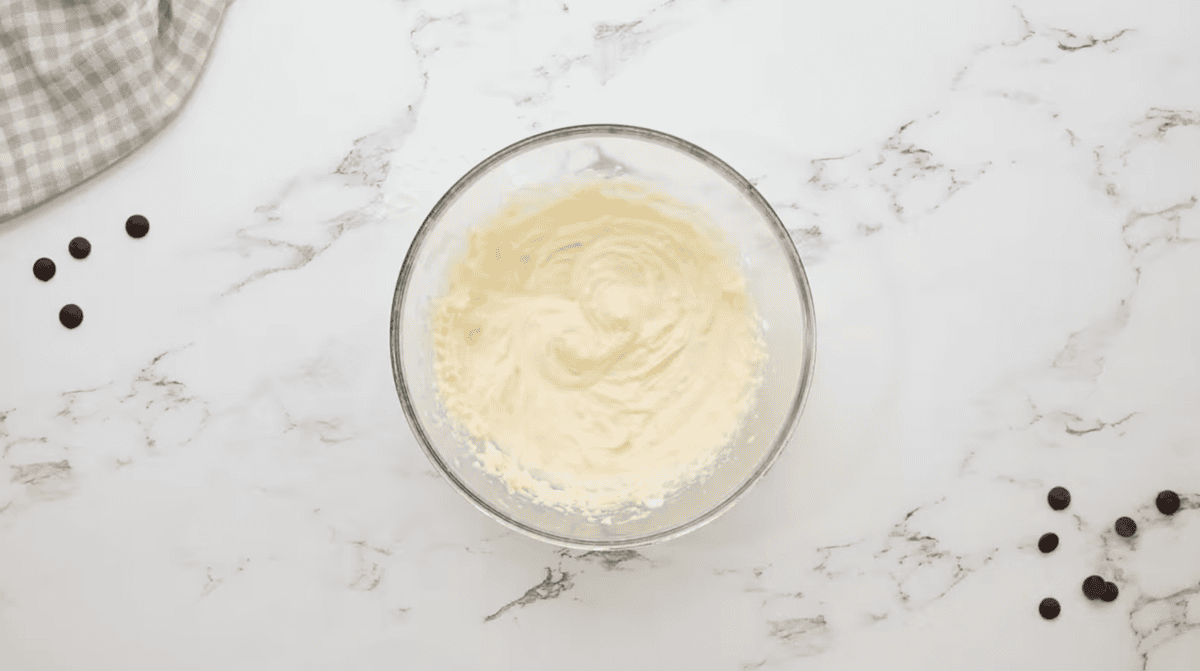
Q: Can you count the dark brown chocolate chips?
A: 11